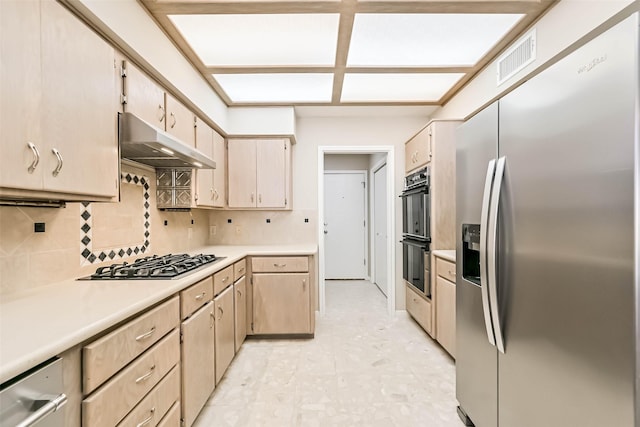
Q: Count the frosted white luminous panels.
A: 4